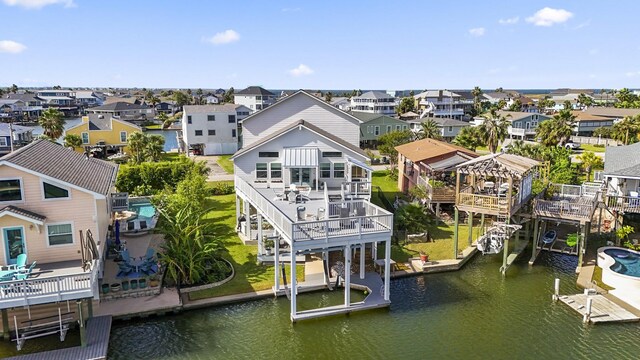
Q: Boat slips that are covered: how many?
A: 4